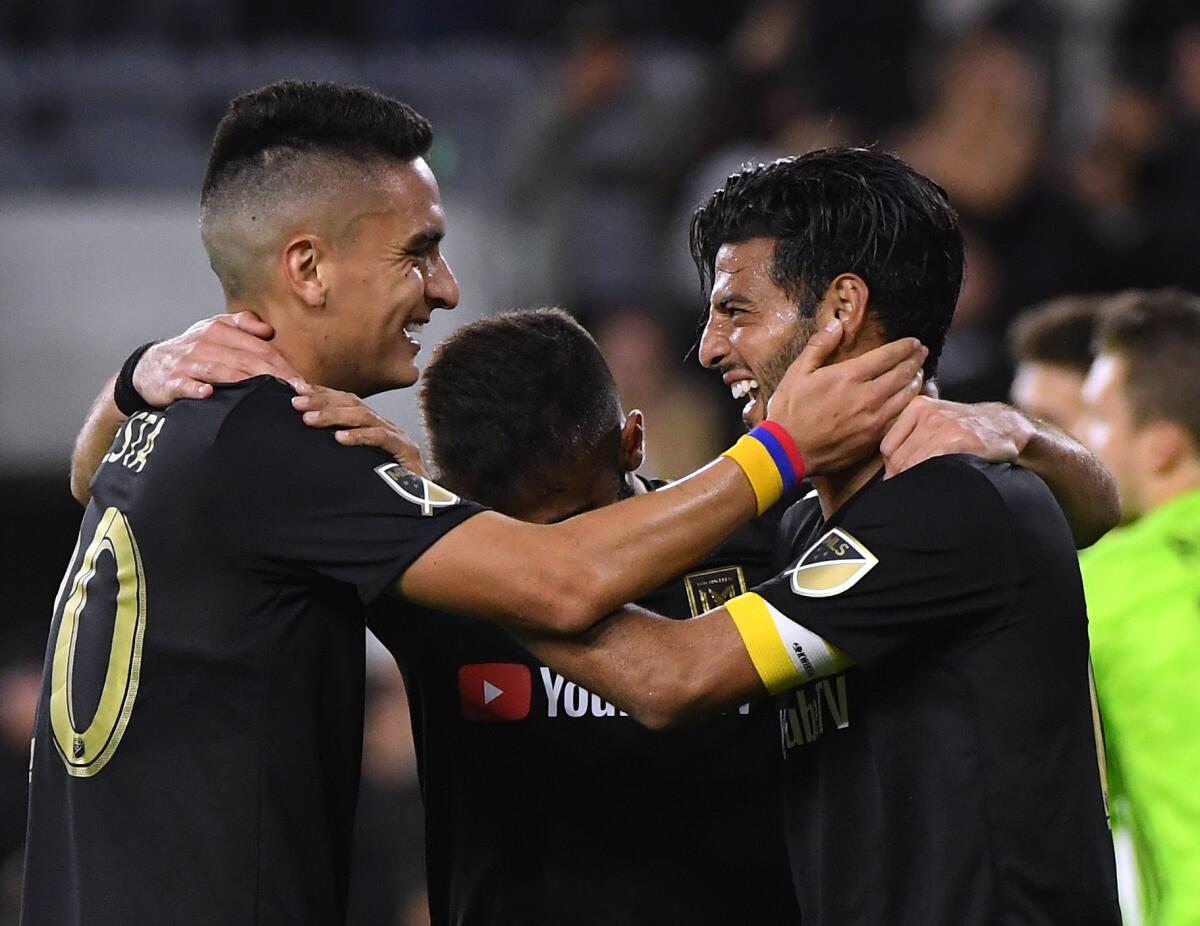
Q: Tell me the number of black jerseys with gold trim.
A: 3